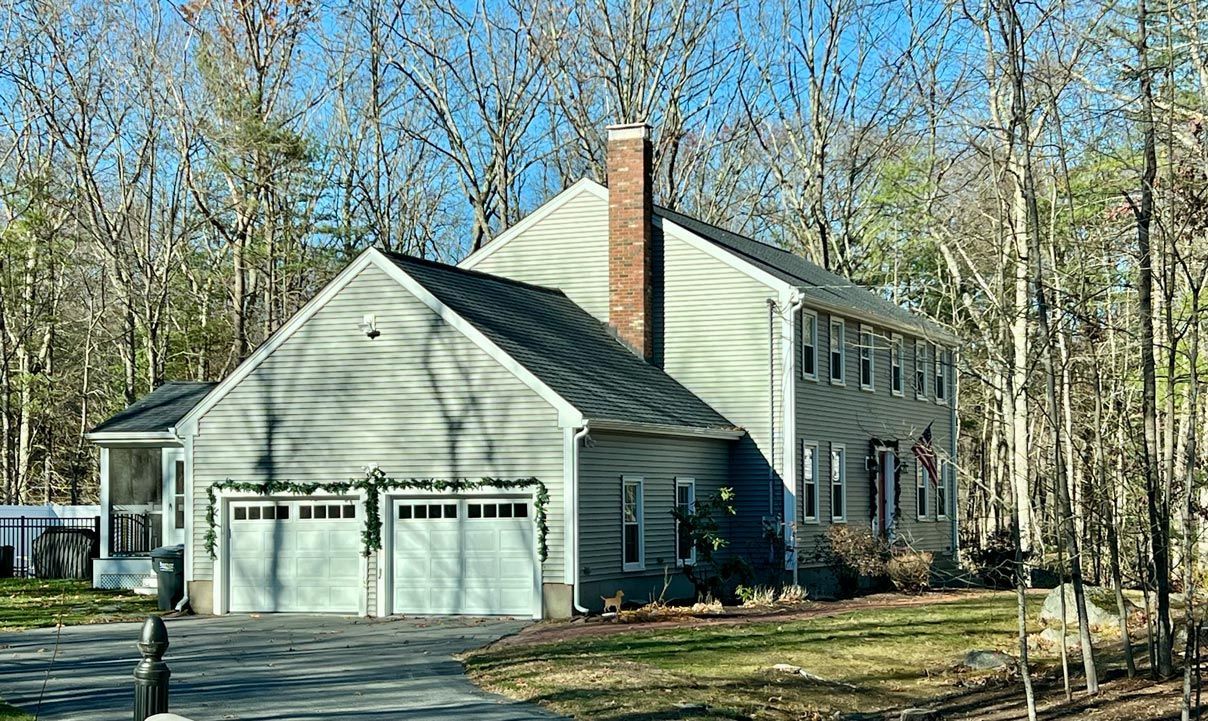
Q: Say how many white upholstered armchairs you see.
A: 0